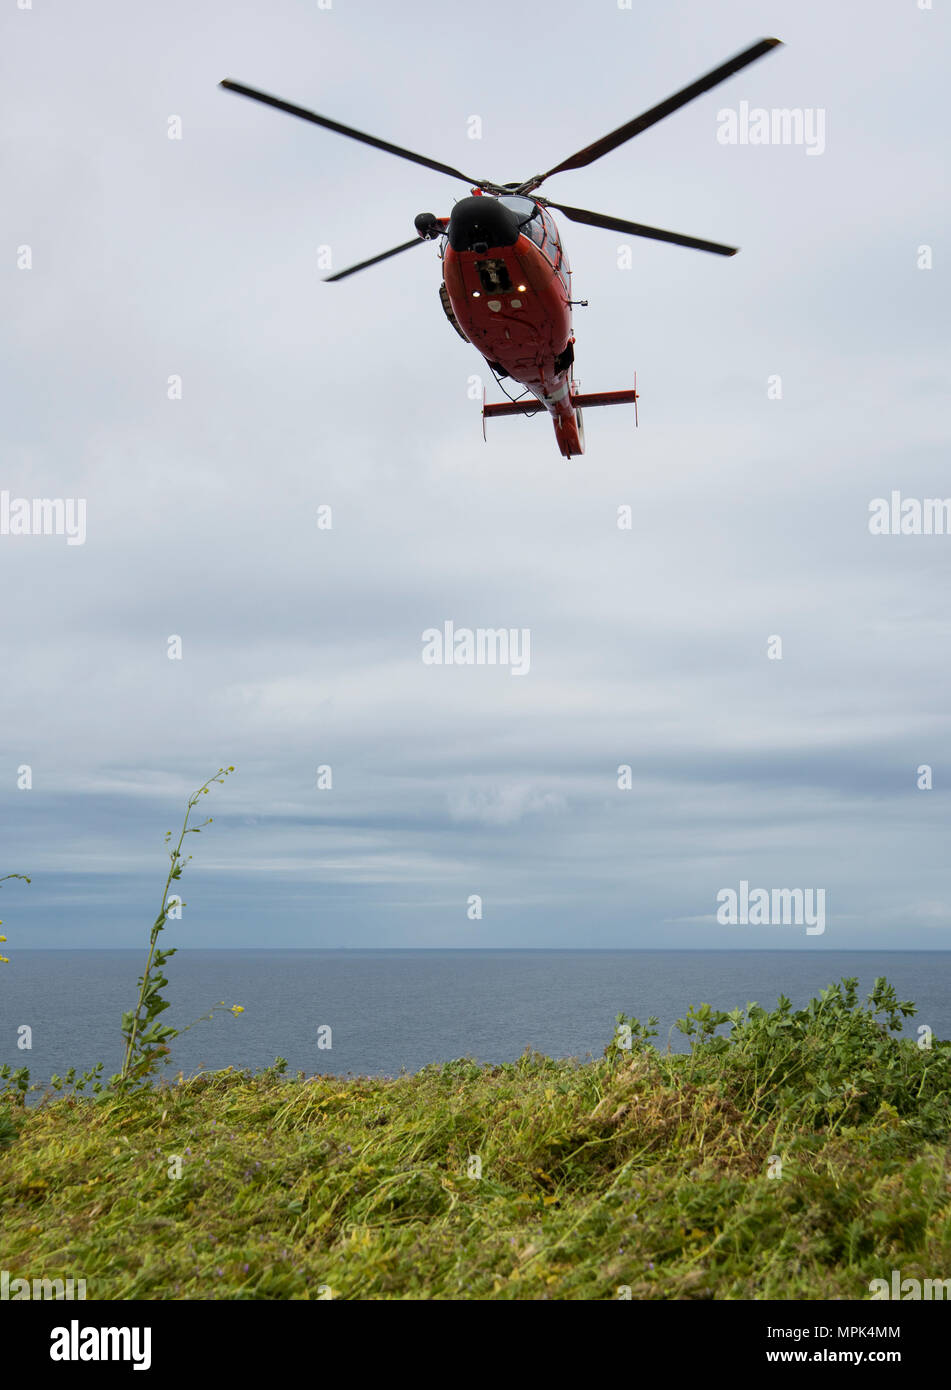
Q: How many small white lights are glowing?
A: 2